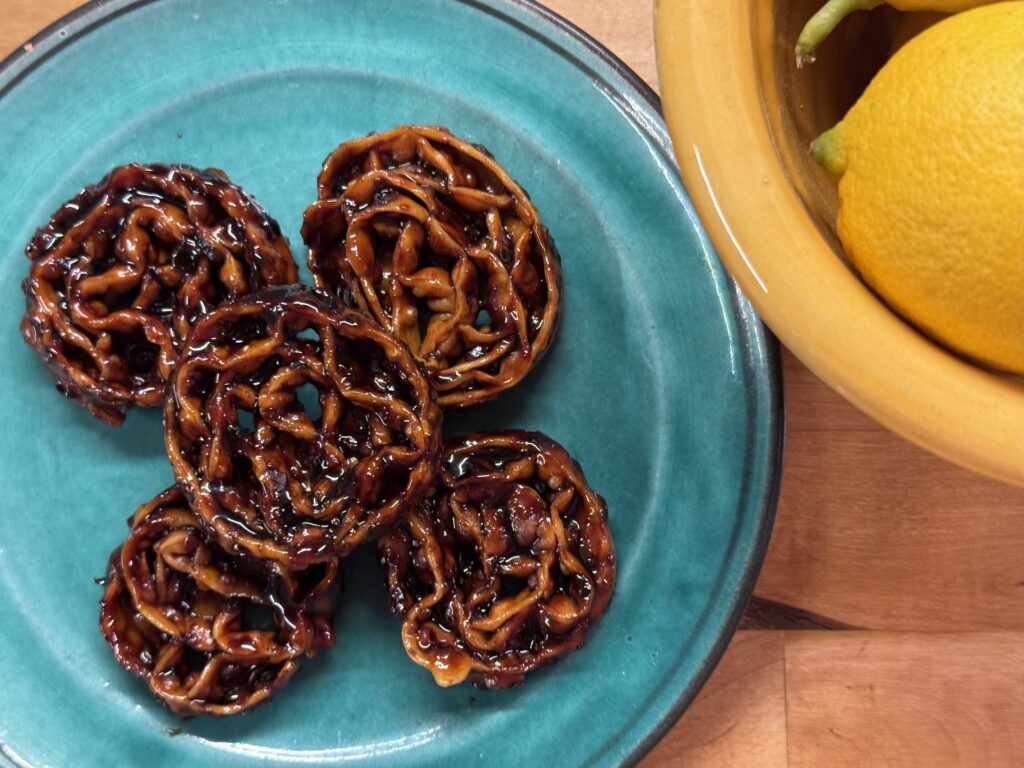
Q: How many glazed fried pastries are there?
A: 5